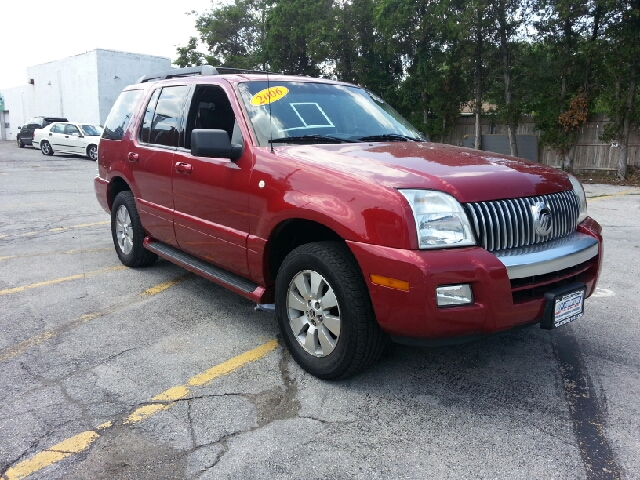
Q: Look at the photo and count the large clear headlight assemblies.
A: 2